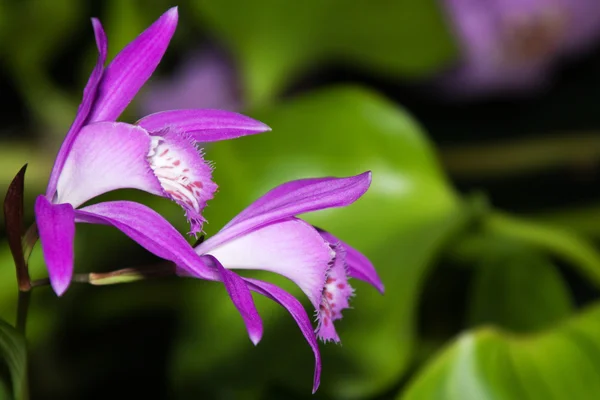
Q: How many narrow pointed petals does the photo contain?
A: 9